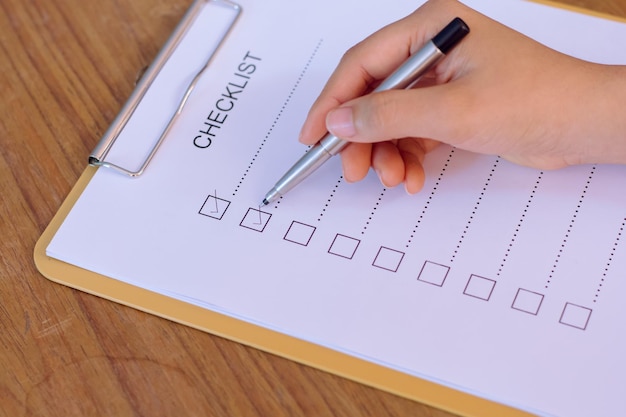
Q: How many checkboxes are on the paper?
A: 9